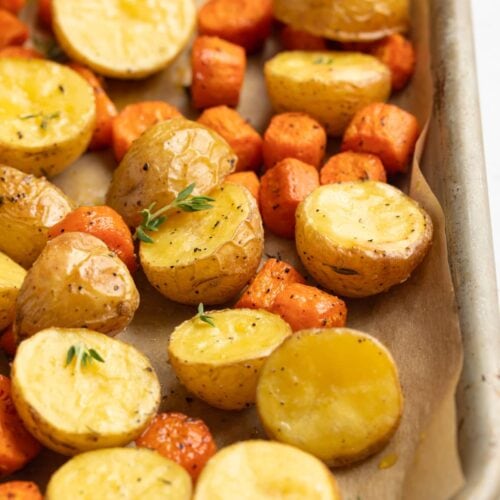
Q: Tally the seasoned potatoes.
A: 15